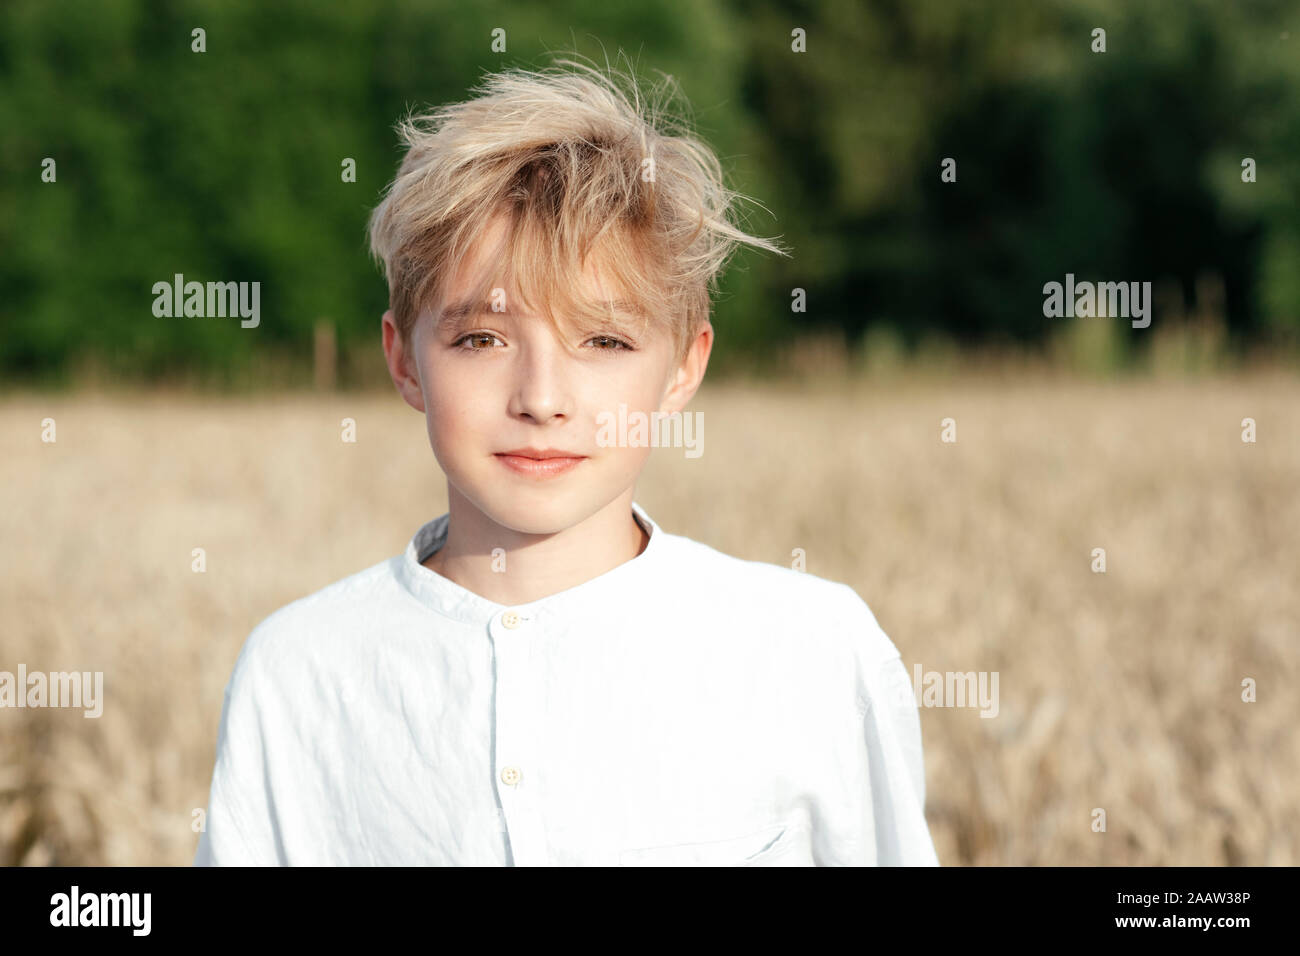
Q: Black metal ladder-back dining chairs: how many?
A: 0